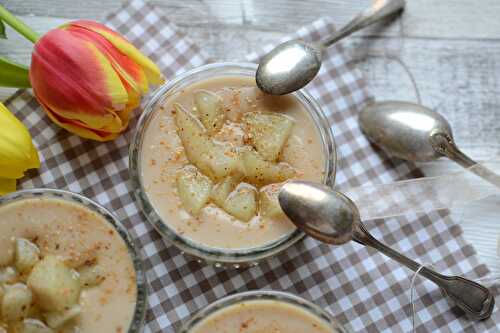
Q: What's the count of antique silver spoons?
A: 3